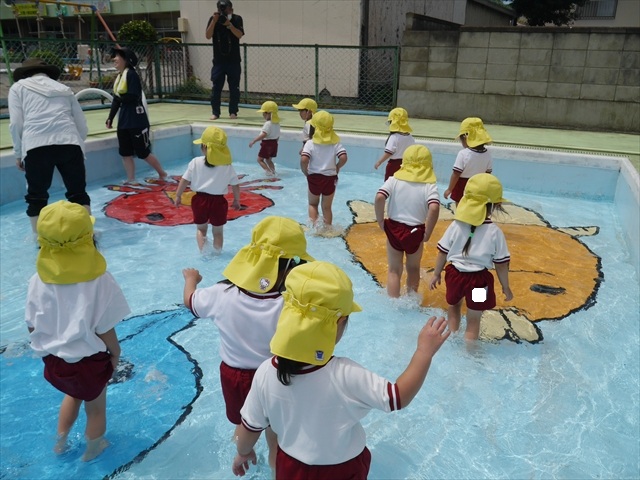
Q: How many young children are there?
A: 11